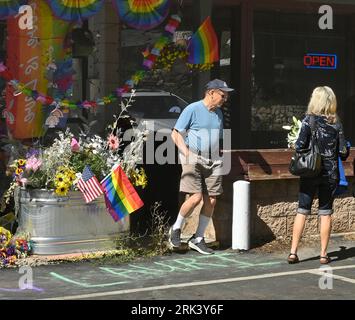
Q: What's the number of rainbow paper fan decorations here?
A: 3